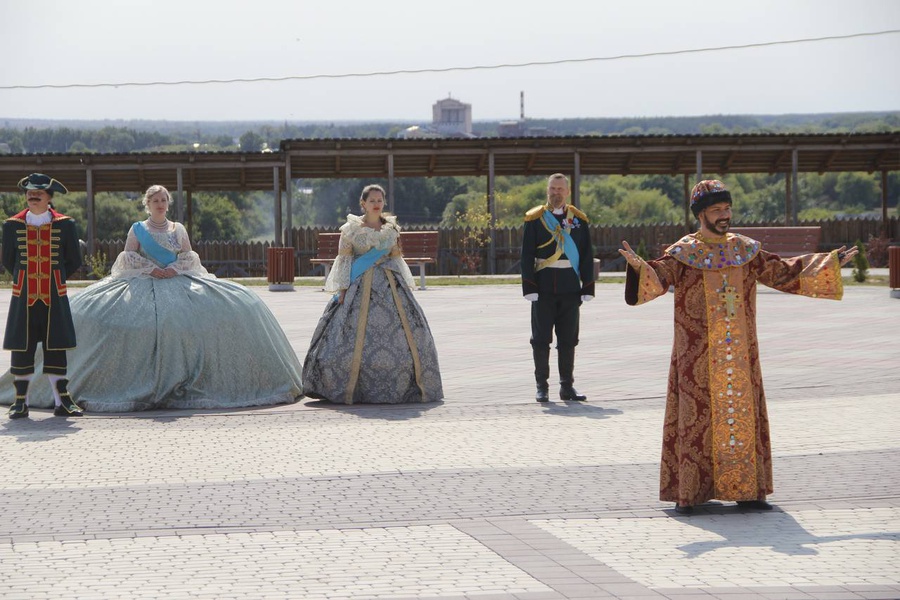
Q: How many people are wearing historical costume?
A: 5